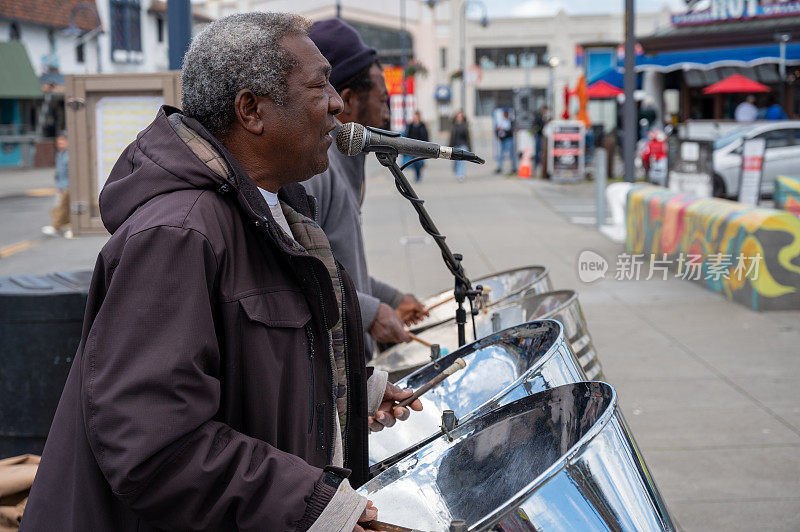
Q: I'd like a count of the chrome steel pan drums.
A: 4